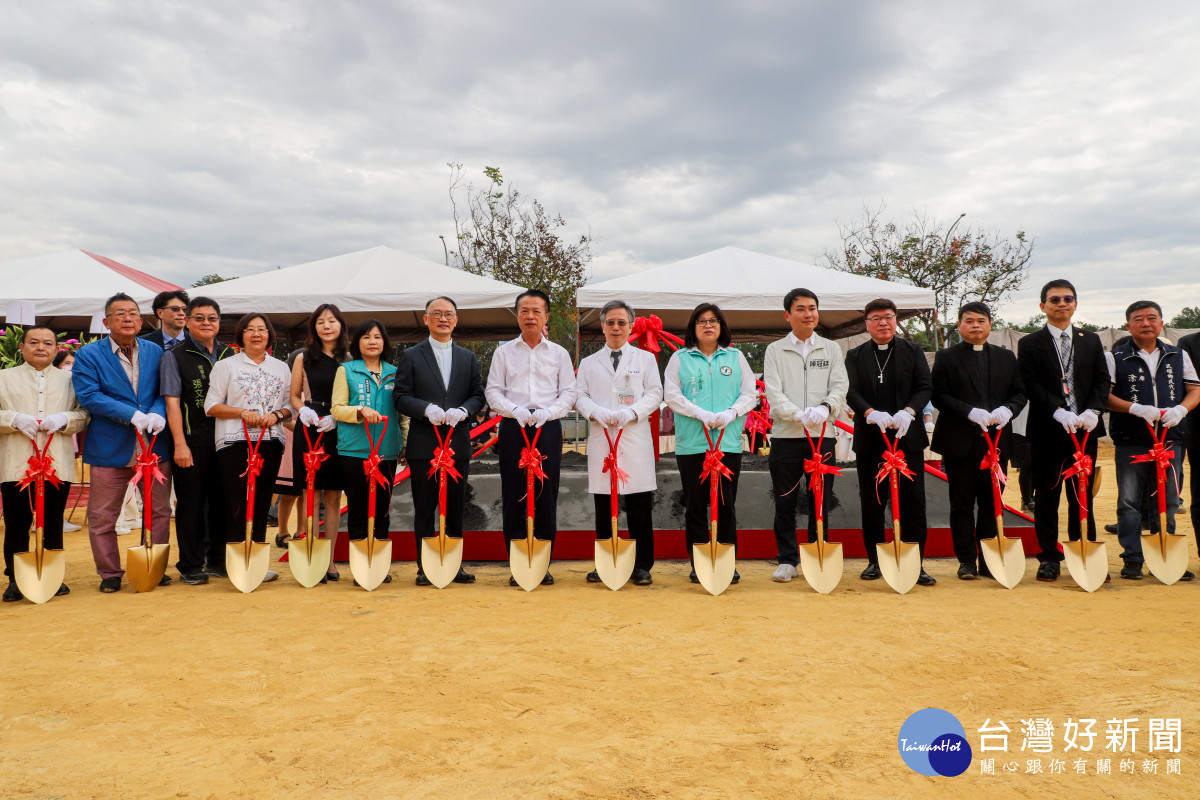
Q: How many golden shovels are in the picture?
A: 14